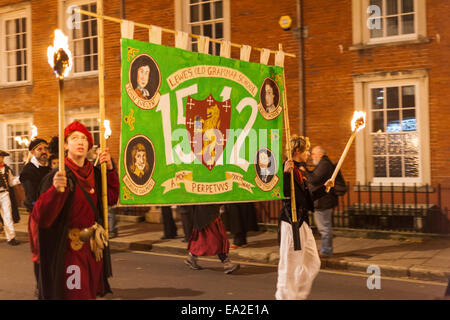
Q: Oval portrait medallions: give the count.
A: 4